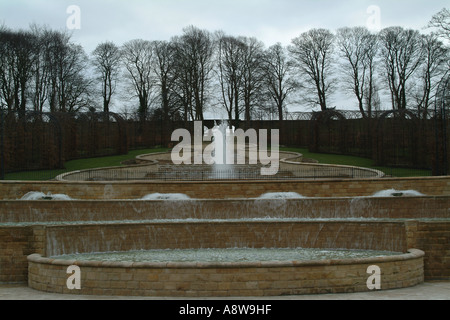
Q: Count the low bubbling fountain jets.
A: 4